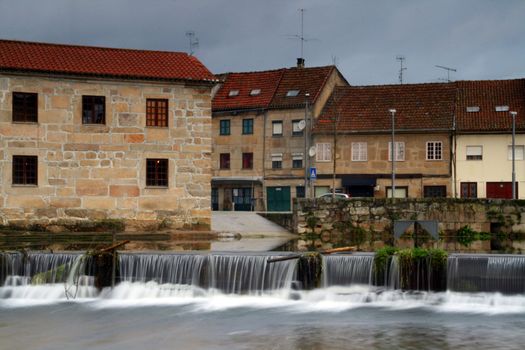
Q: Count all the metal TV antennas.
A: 4